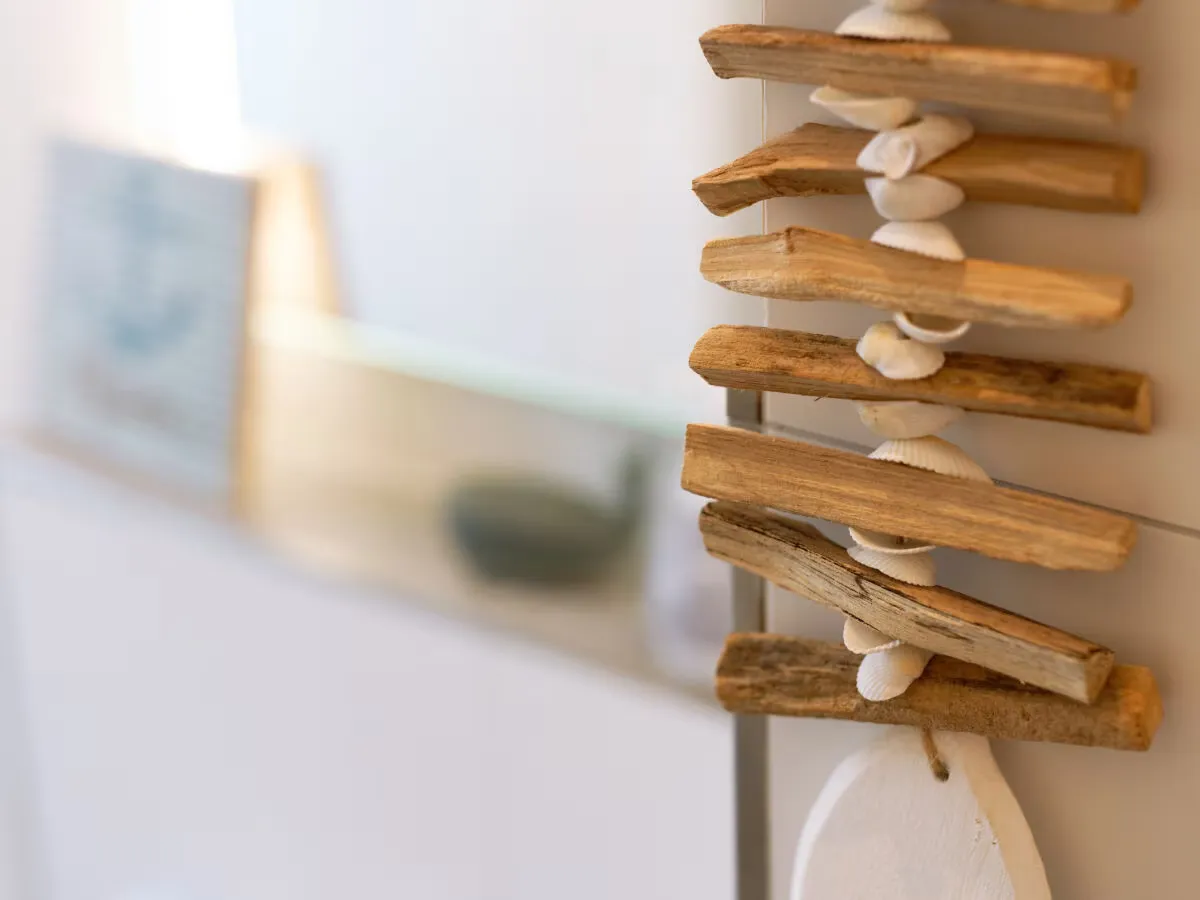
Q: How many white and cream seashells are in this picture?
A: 14